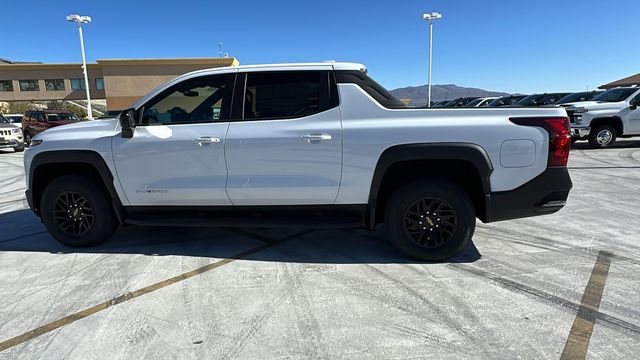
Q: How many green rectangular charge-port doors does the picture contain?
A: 0